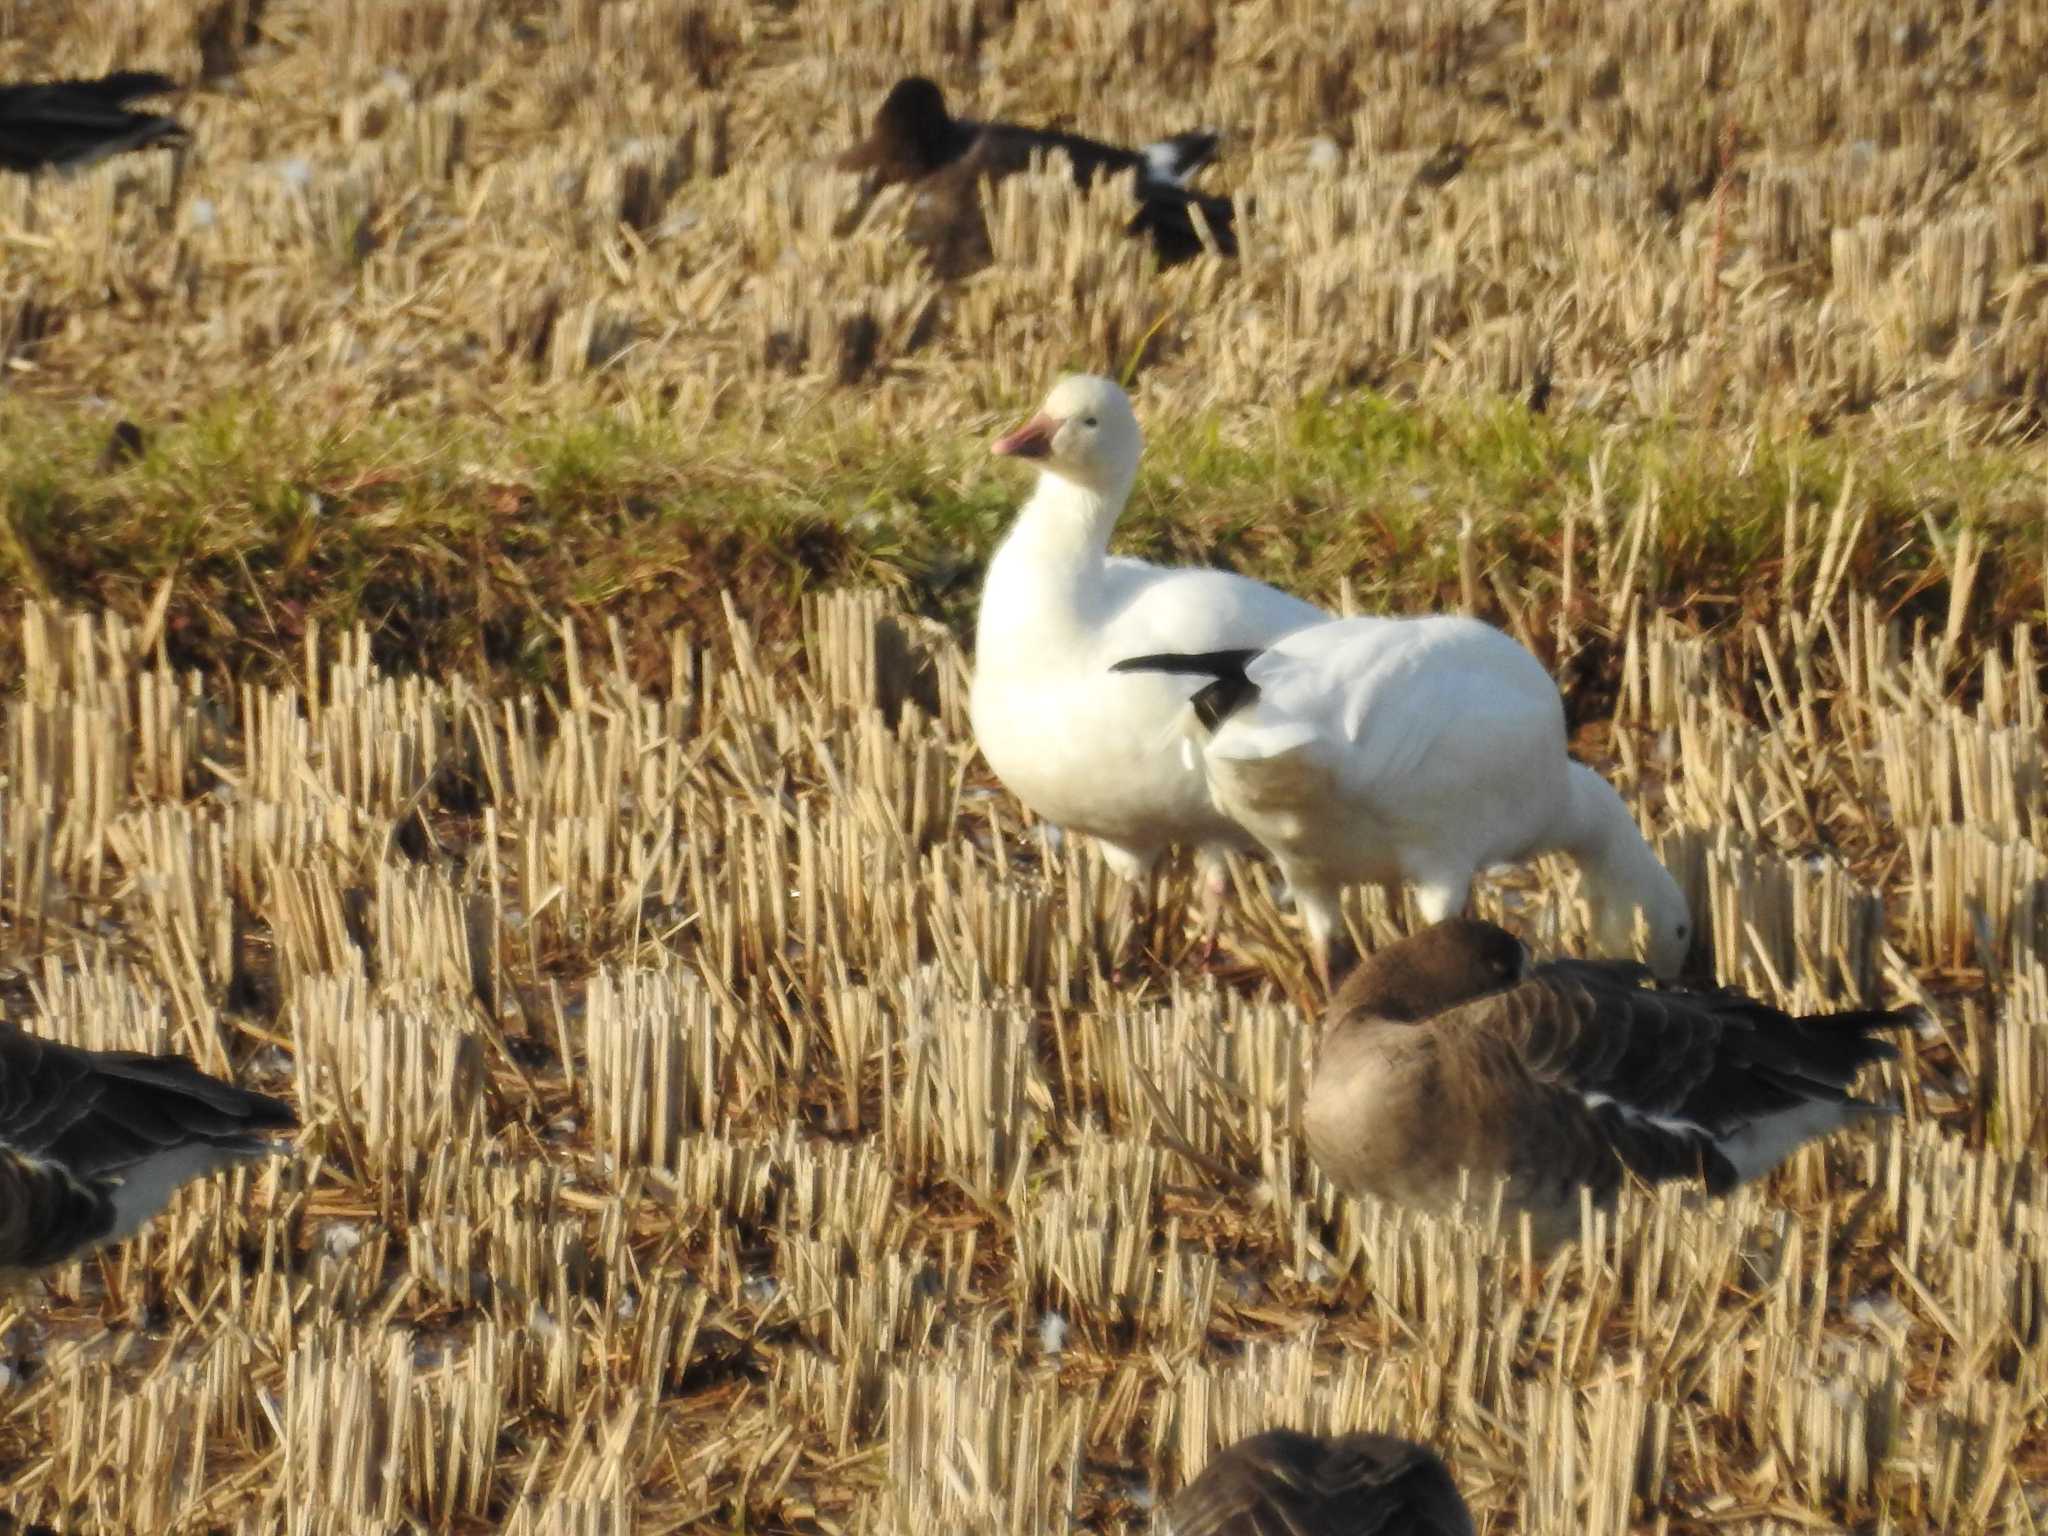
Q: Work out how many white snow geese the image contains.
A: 2